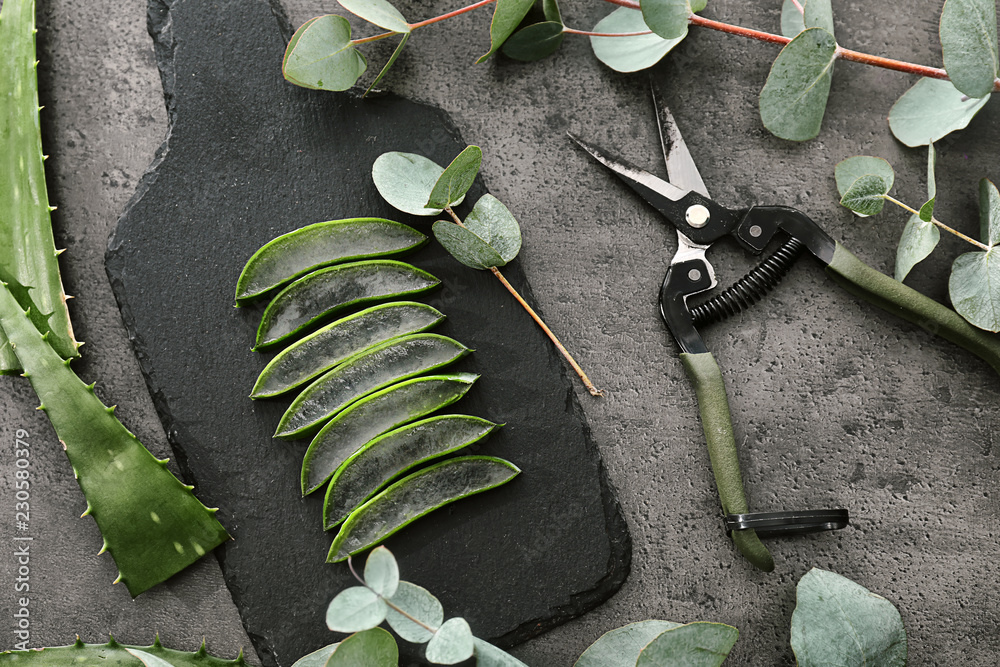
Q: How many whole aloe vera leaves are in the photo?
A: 3